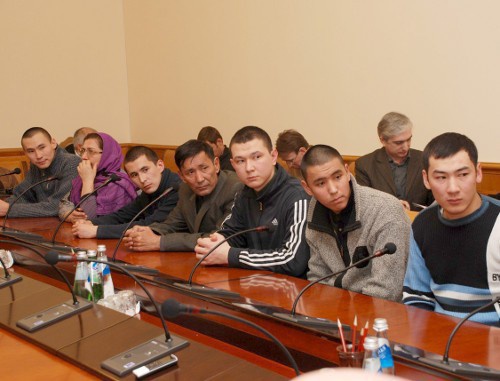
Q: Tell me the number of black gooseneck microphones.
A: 11